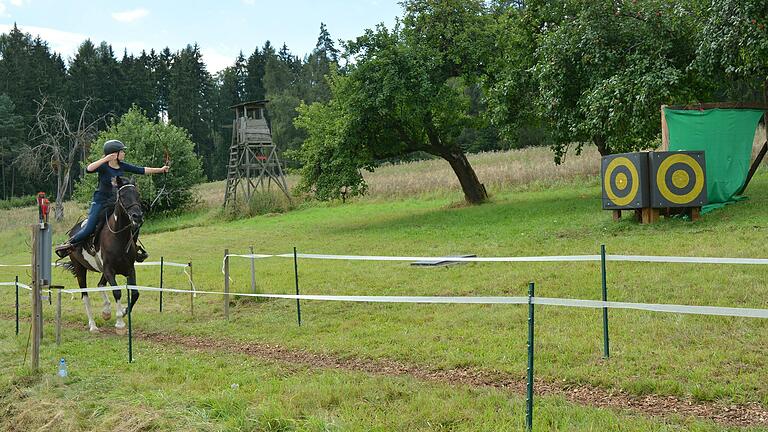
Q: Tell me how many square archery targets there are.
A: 2